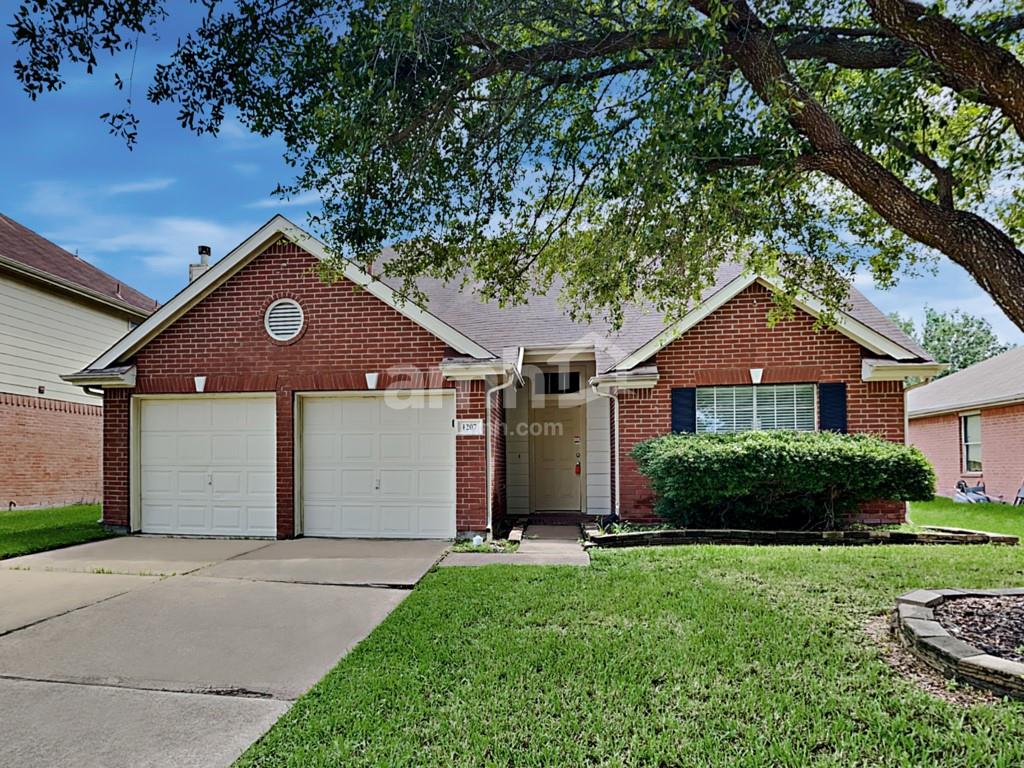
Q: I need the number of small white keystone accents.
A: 3